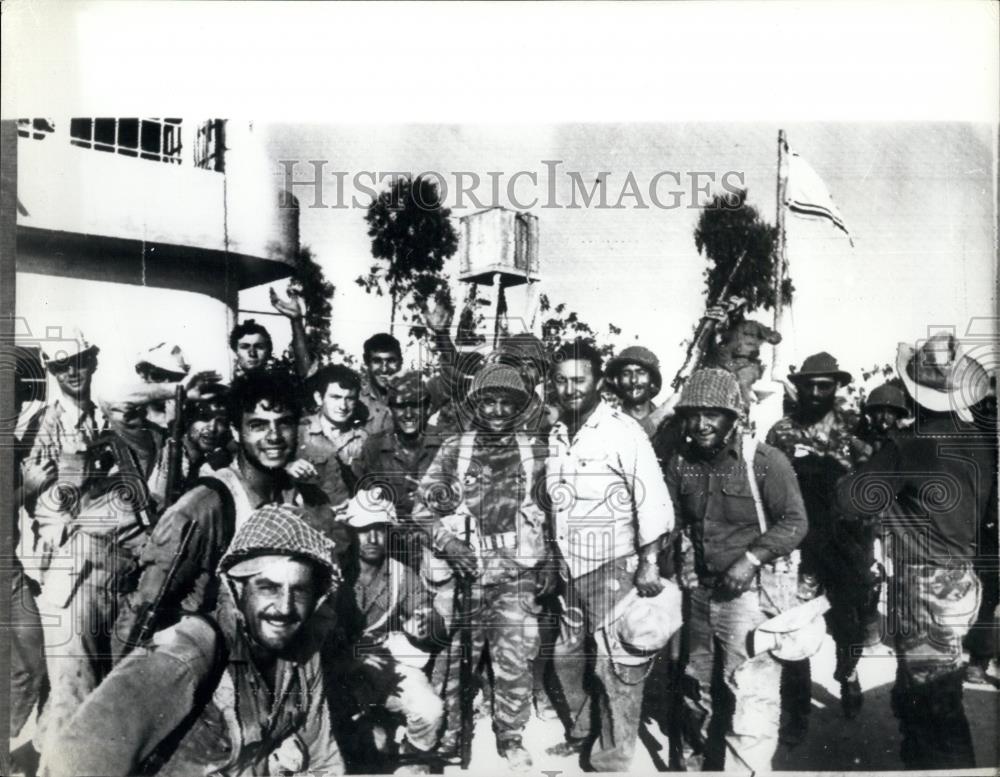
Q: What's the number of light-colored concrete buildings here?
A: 1